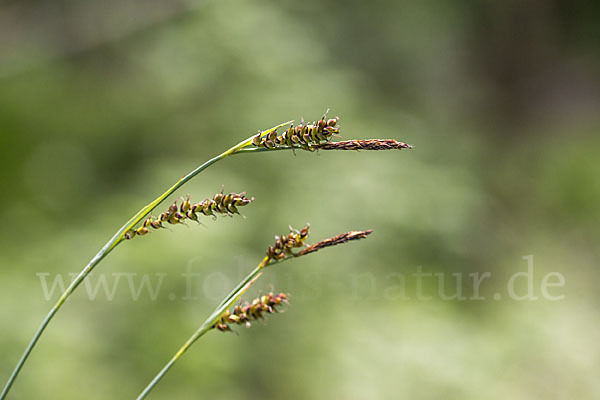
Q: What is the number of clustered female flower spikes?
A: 4